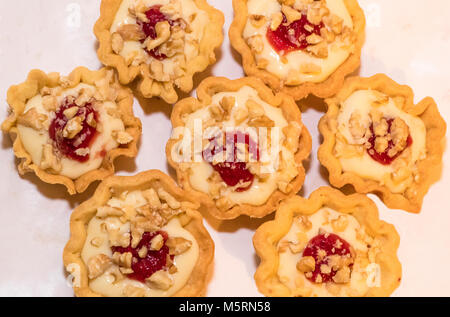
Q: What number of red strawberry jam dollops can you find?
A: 7